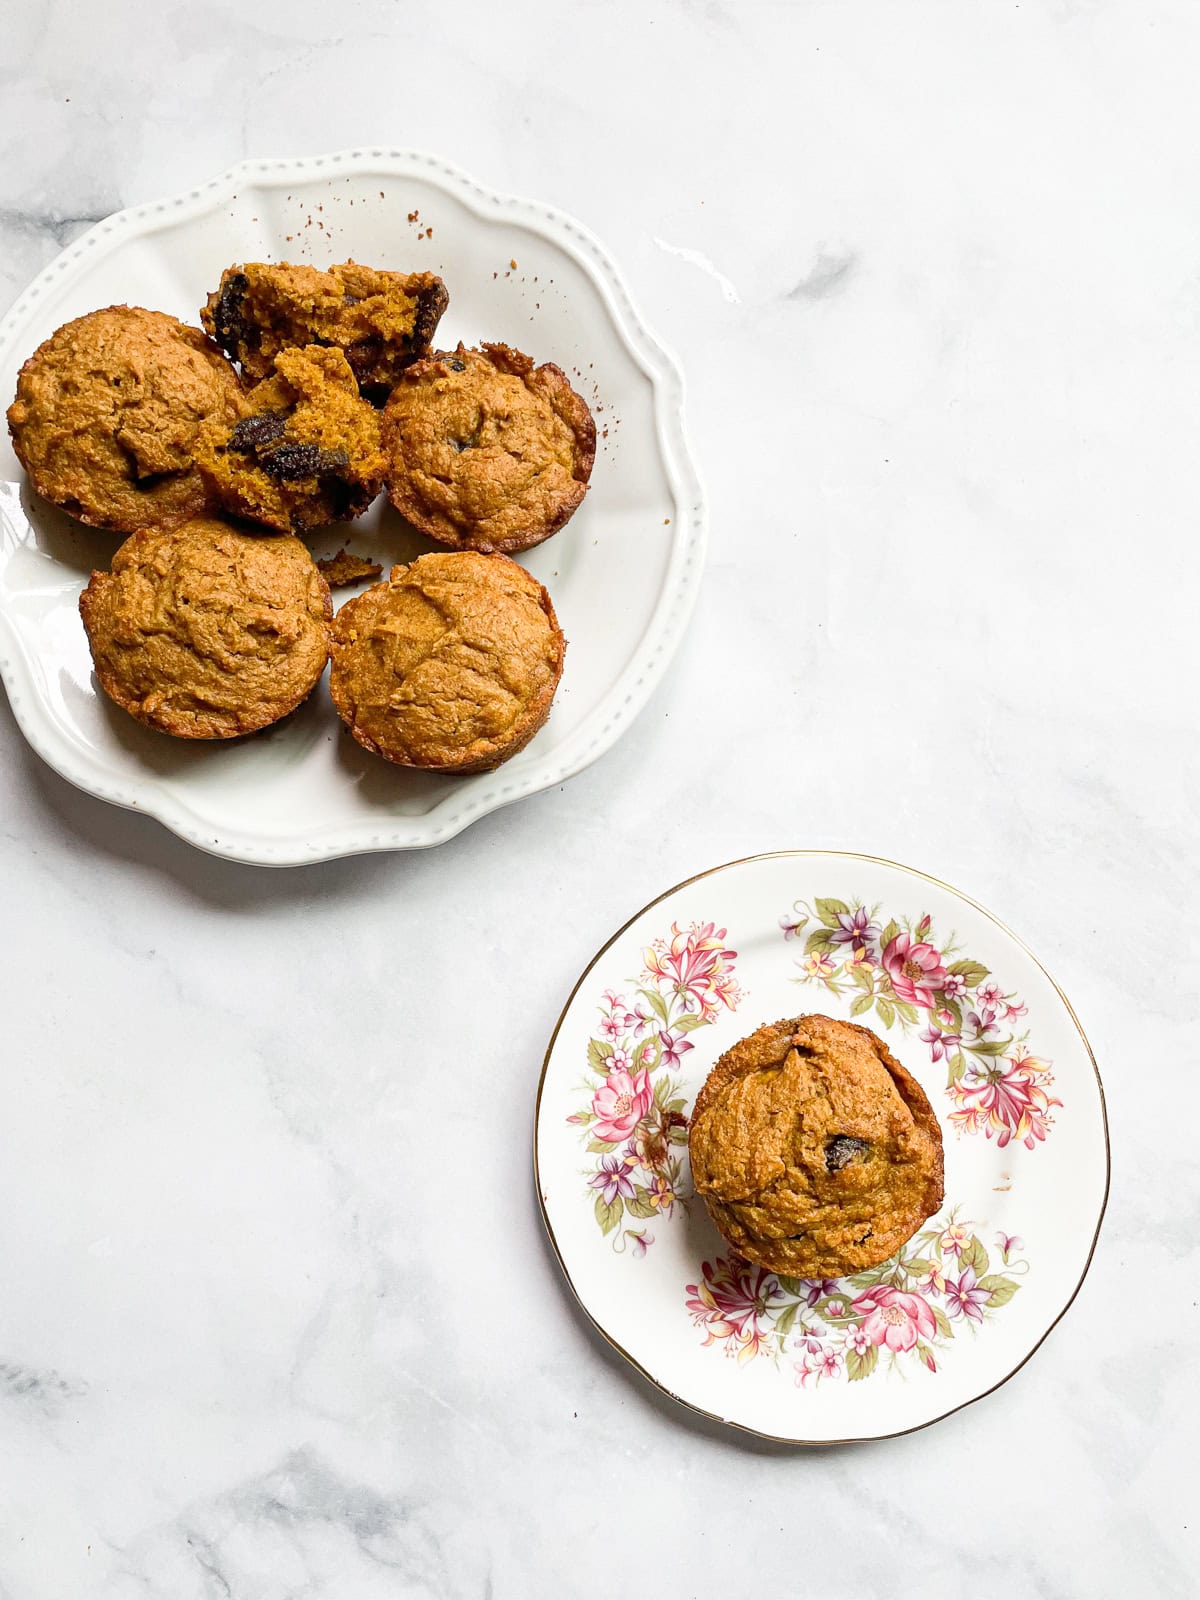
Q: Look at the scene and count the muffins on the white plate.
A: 5